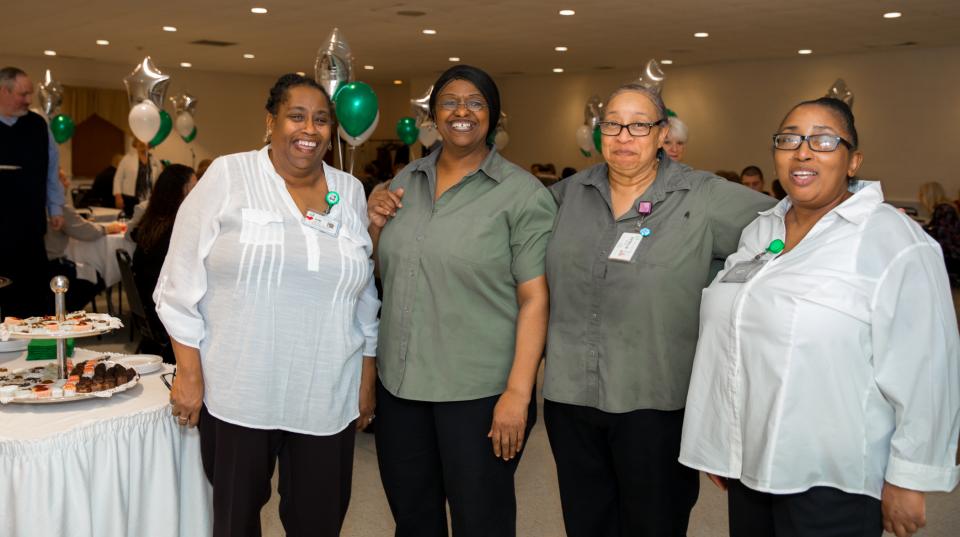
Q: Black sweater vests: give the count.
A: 1